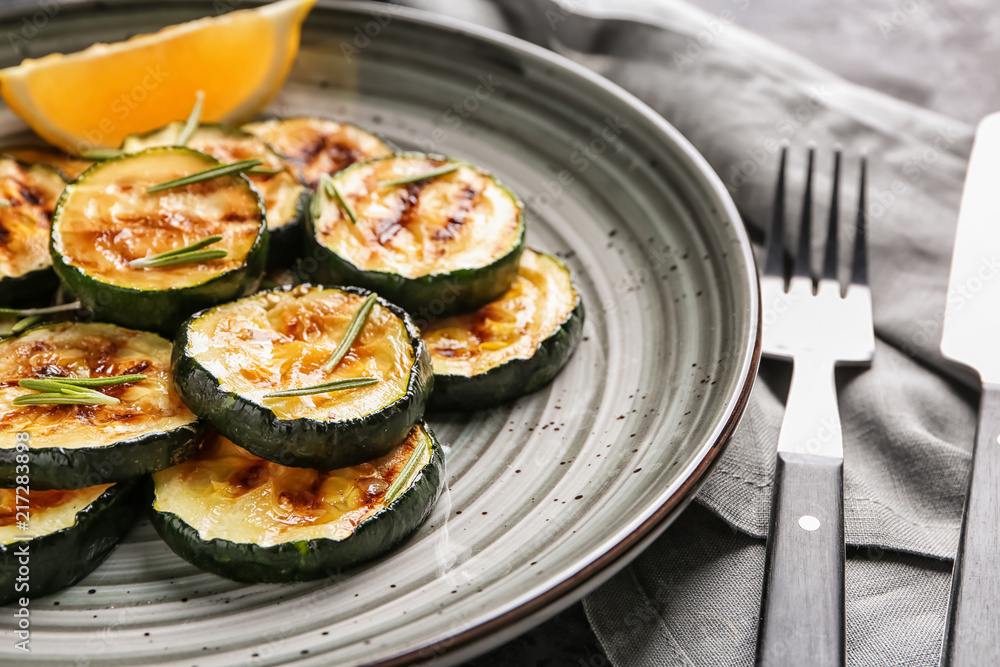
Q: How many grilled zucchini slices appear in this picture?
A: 11